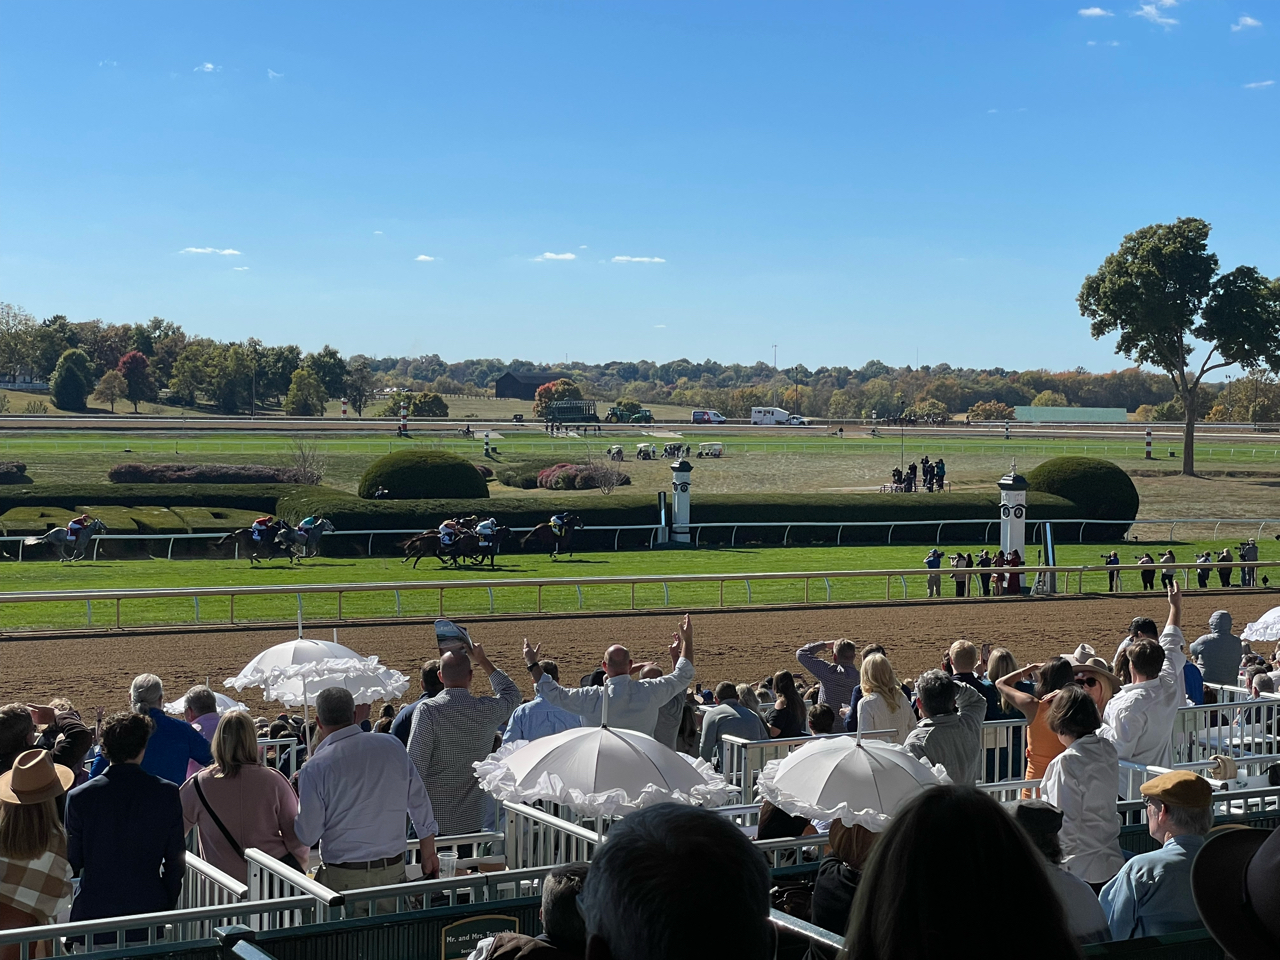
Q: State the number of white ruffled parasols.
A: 6